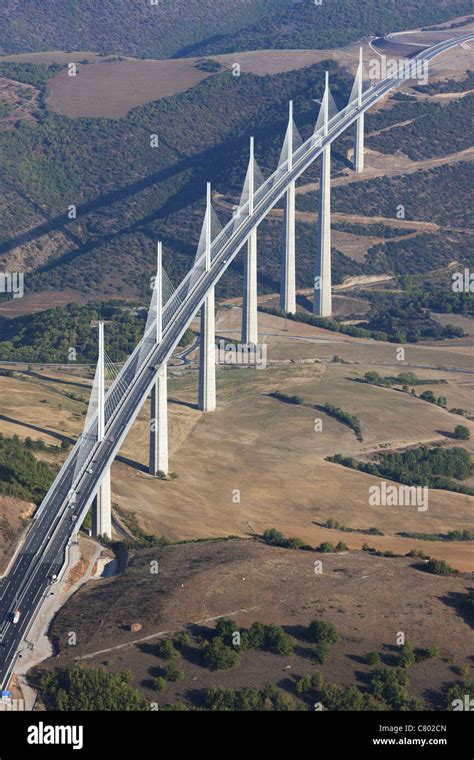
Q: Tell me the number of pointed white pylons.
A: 7